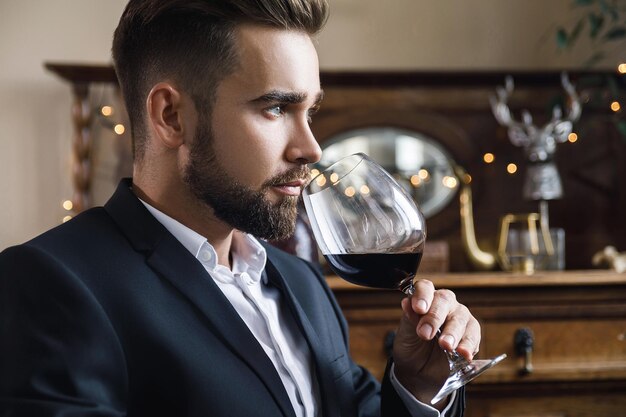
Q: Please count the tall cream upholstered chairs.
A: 0